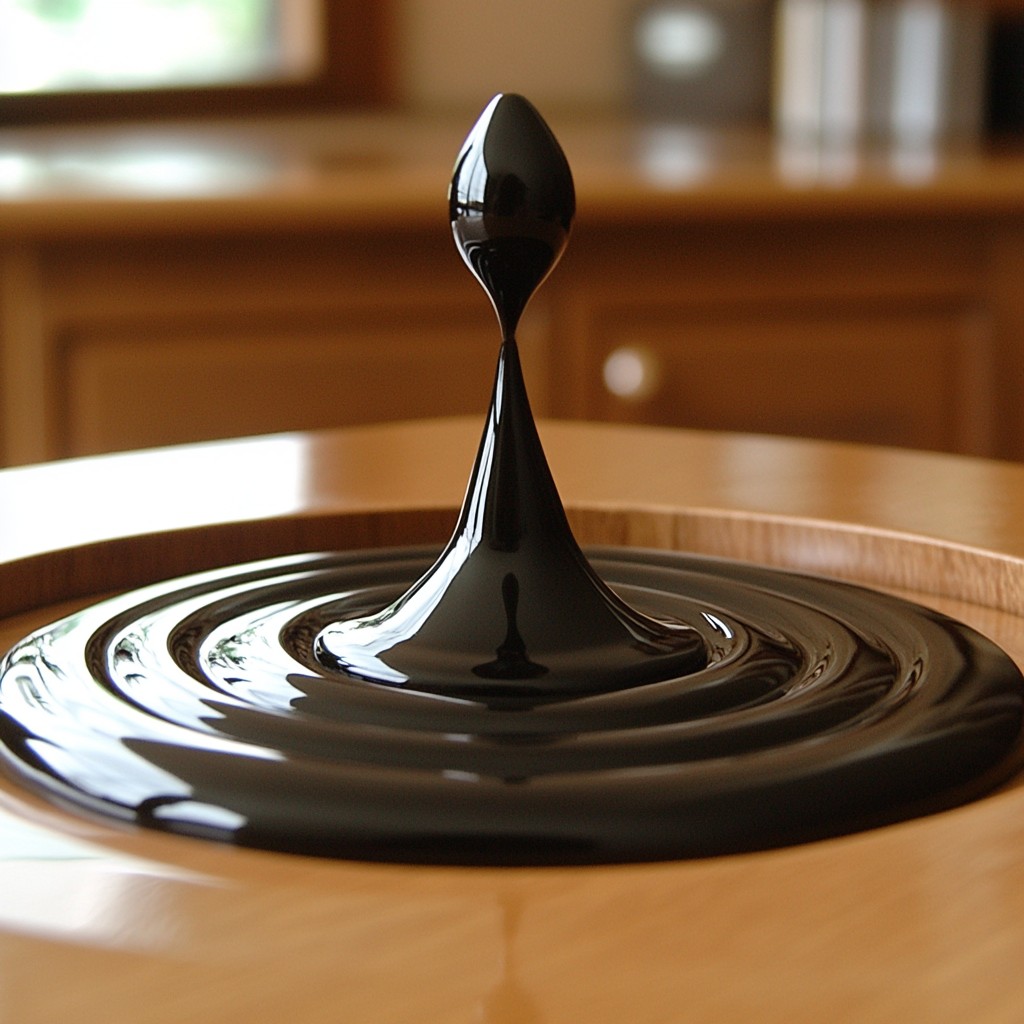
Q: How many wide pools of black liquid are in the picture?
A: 1